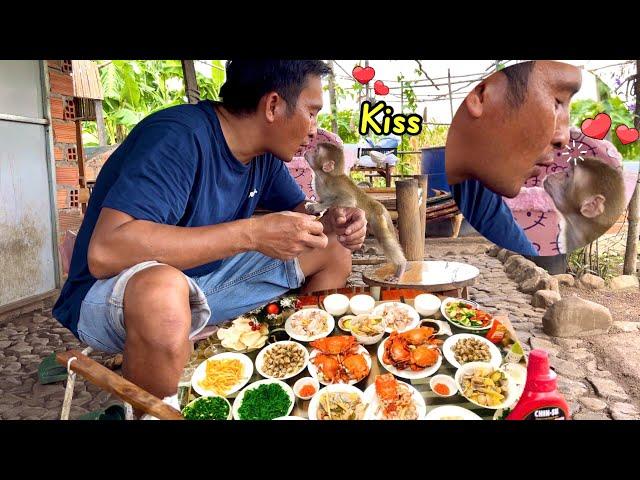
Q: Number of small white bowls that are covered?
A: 3